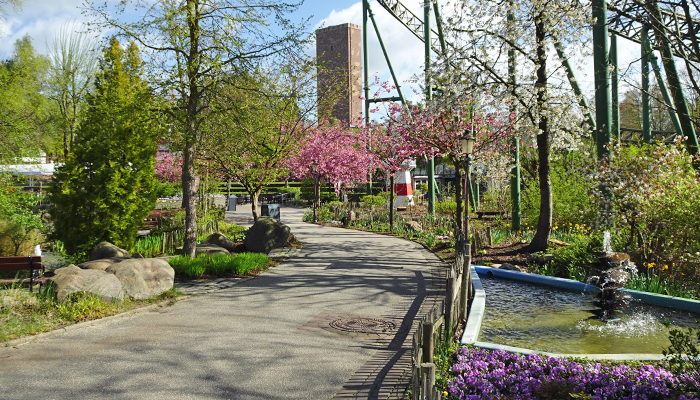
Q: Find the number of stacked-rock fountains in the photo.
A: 1